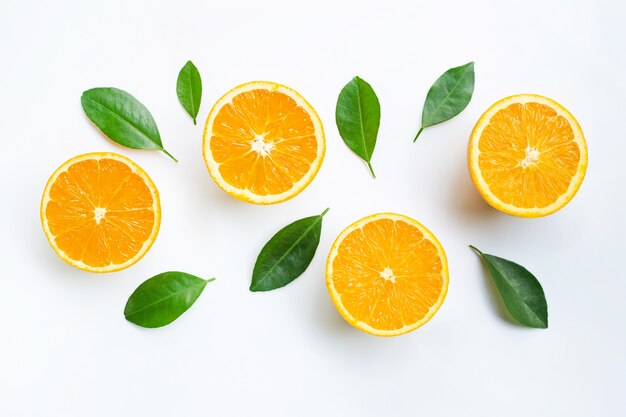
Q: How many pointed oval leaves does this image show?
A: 7